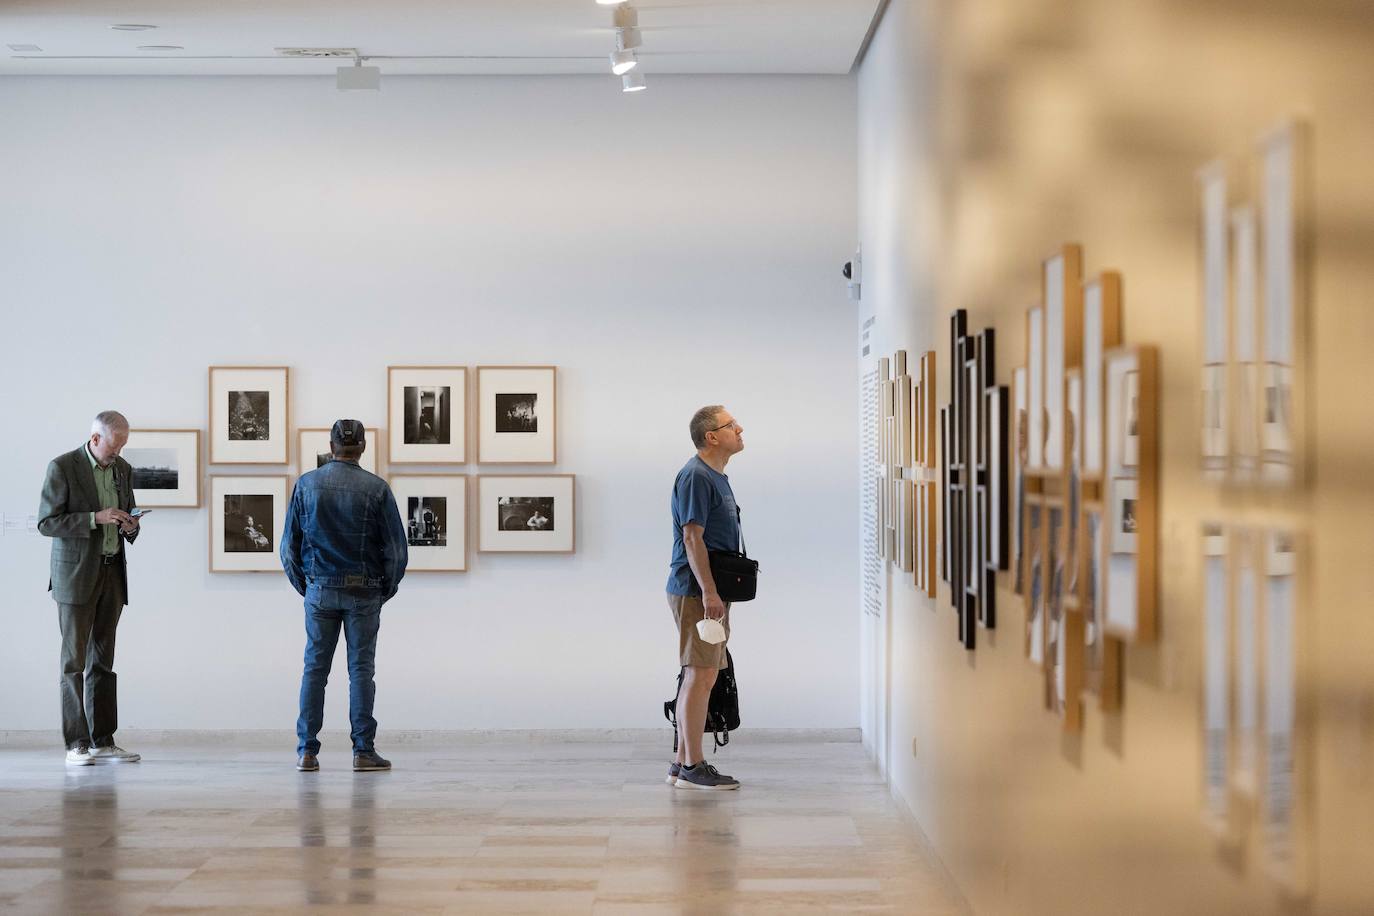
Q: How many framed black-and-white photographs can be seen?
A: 8